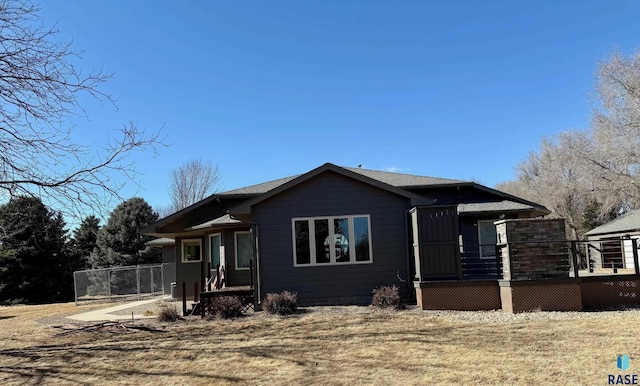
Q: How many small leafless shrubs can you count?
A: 4